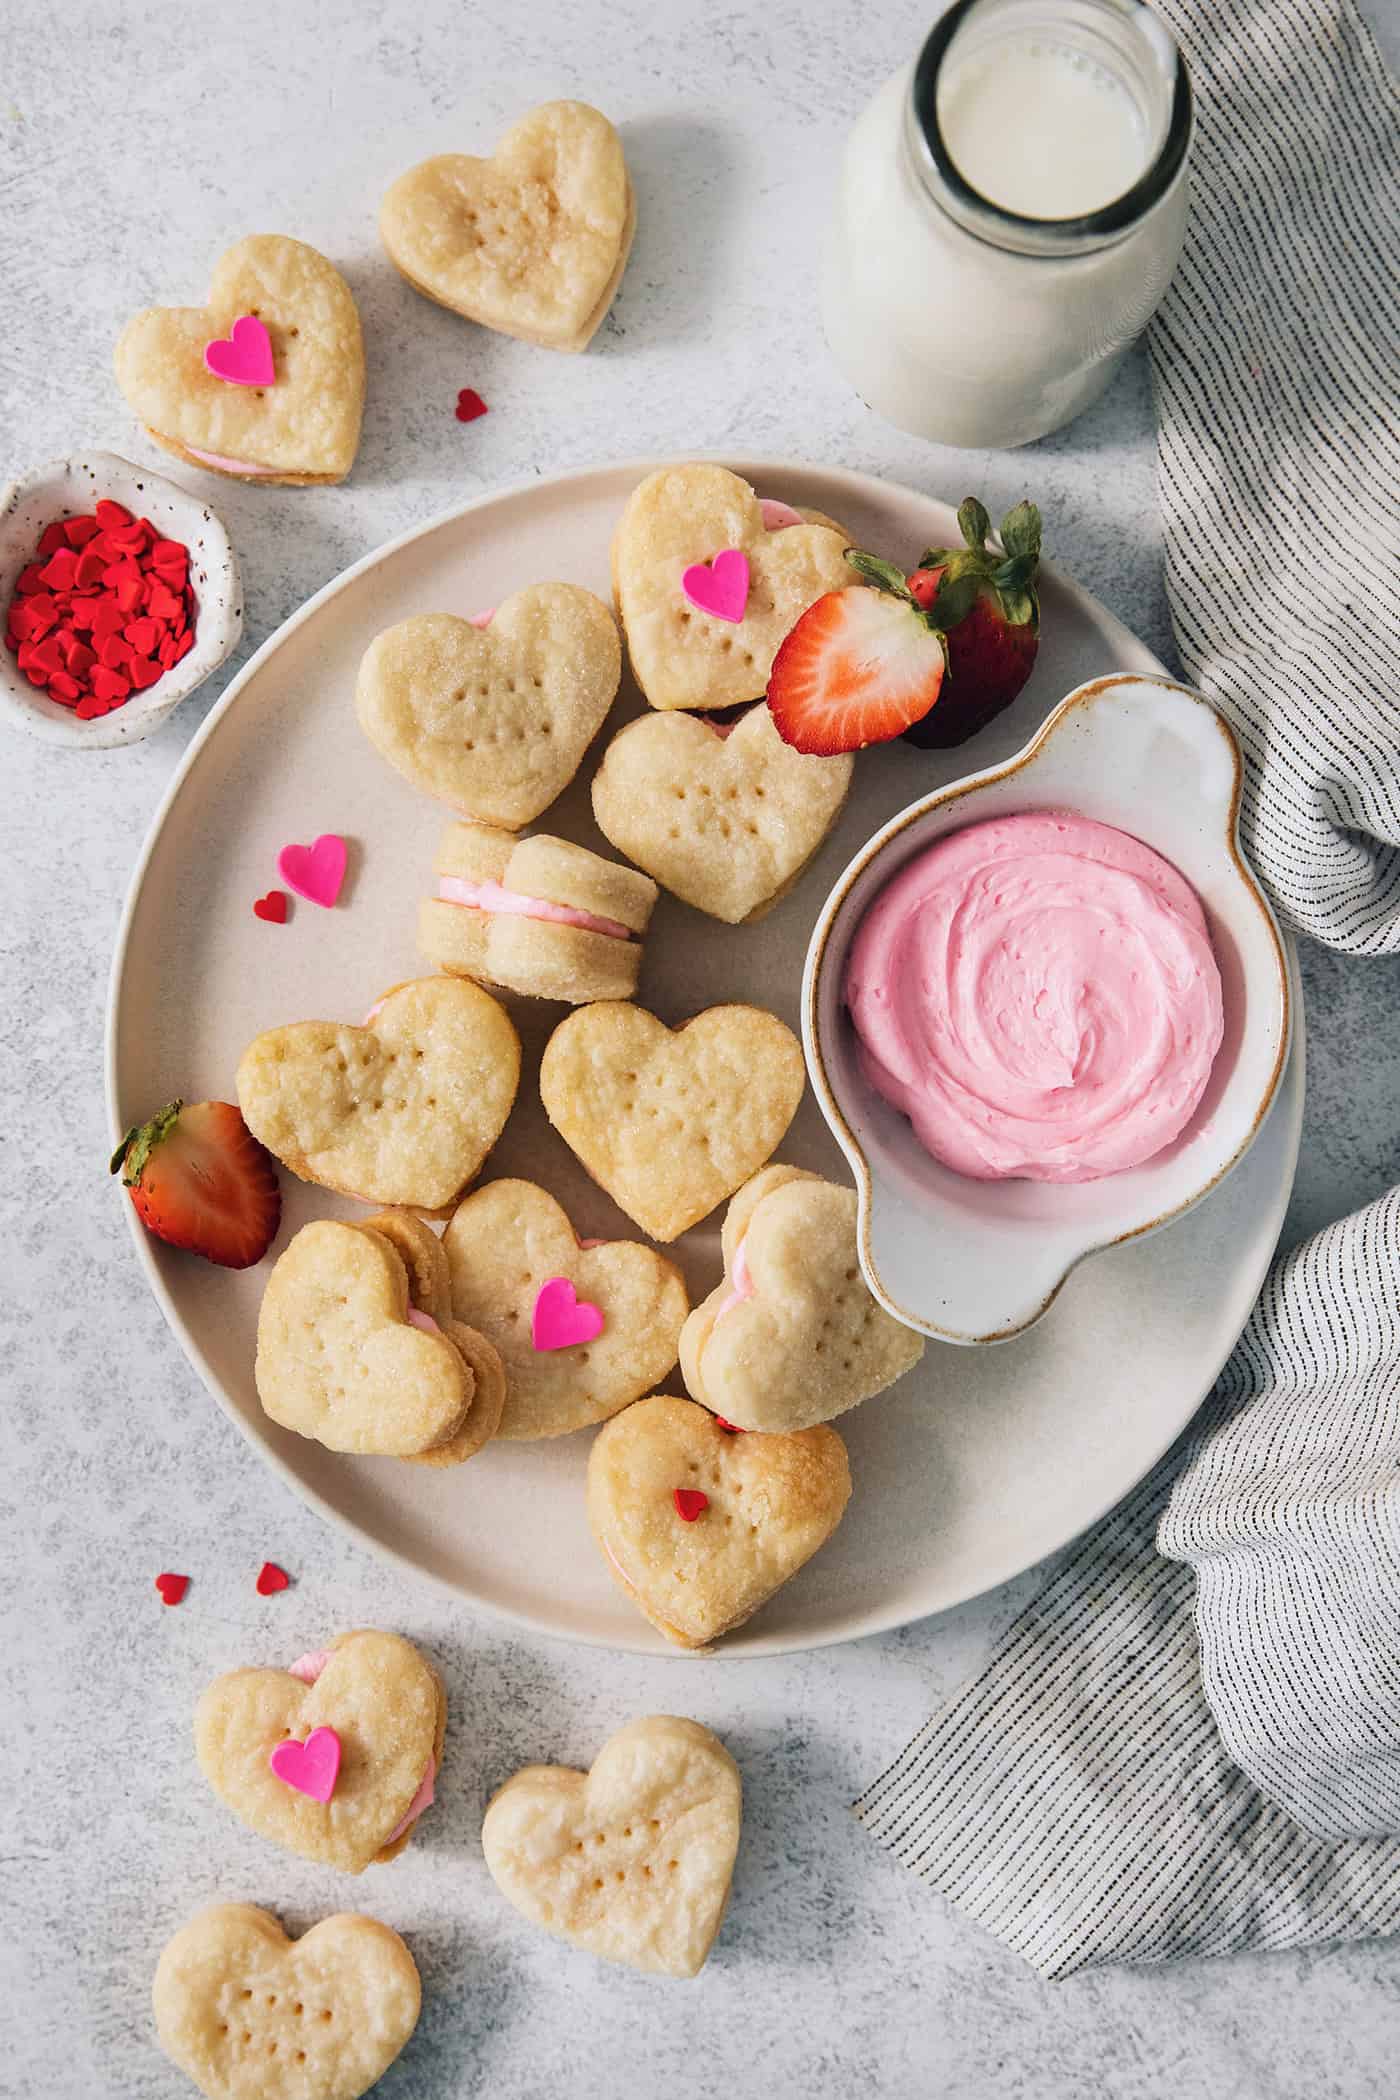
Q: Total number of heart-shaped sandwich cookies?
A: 15